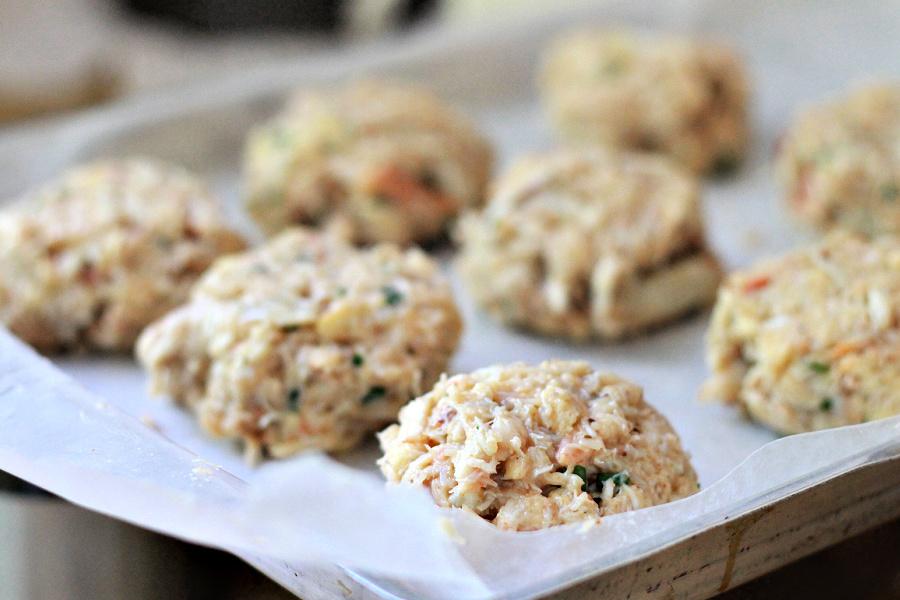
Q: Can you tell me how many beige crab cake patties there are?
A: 8